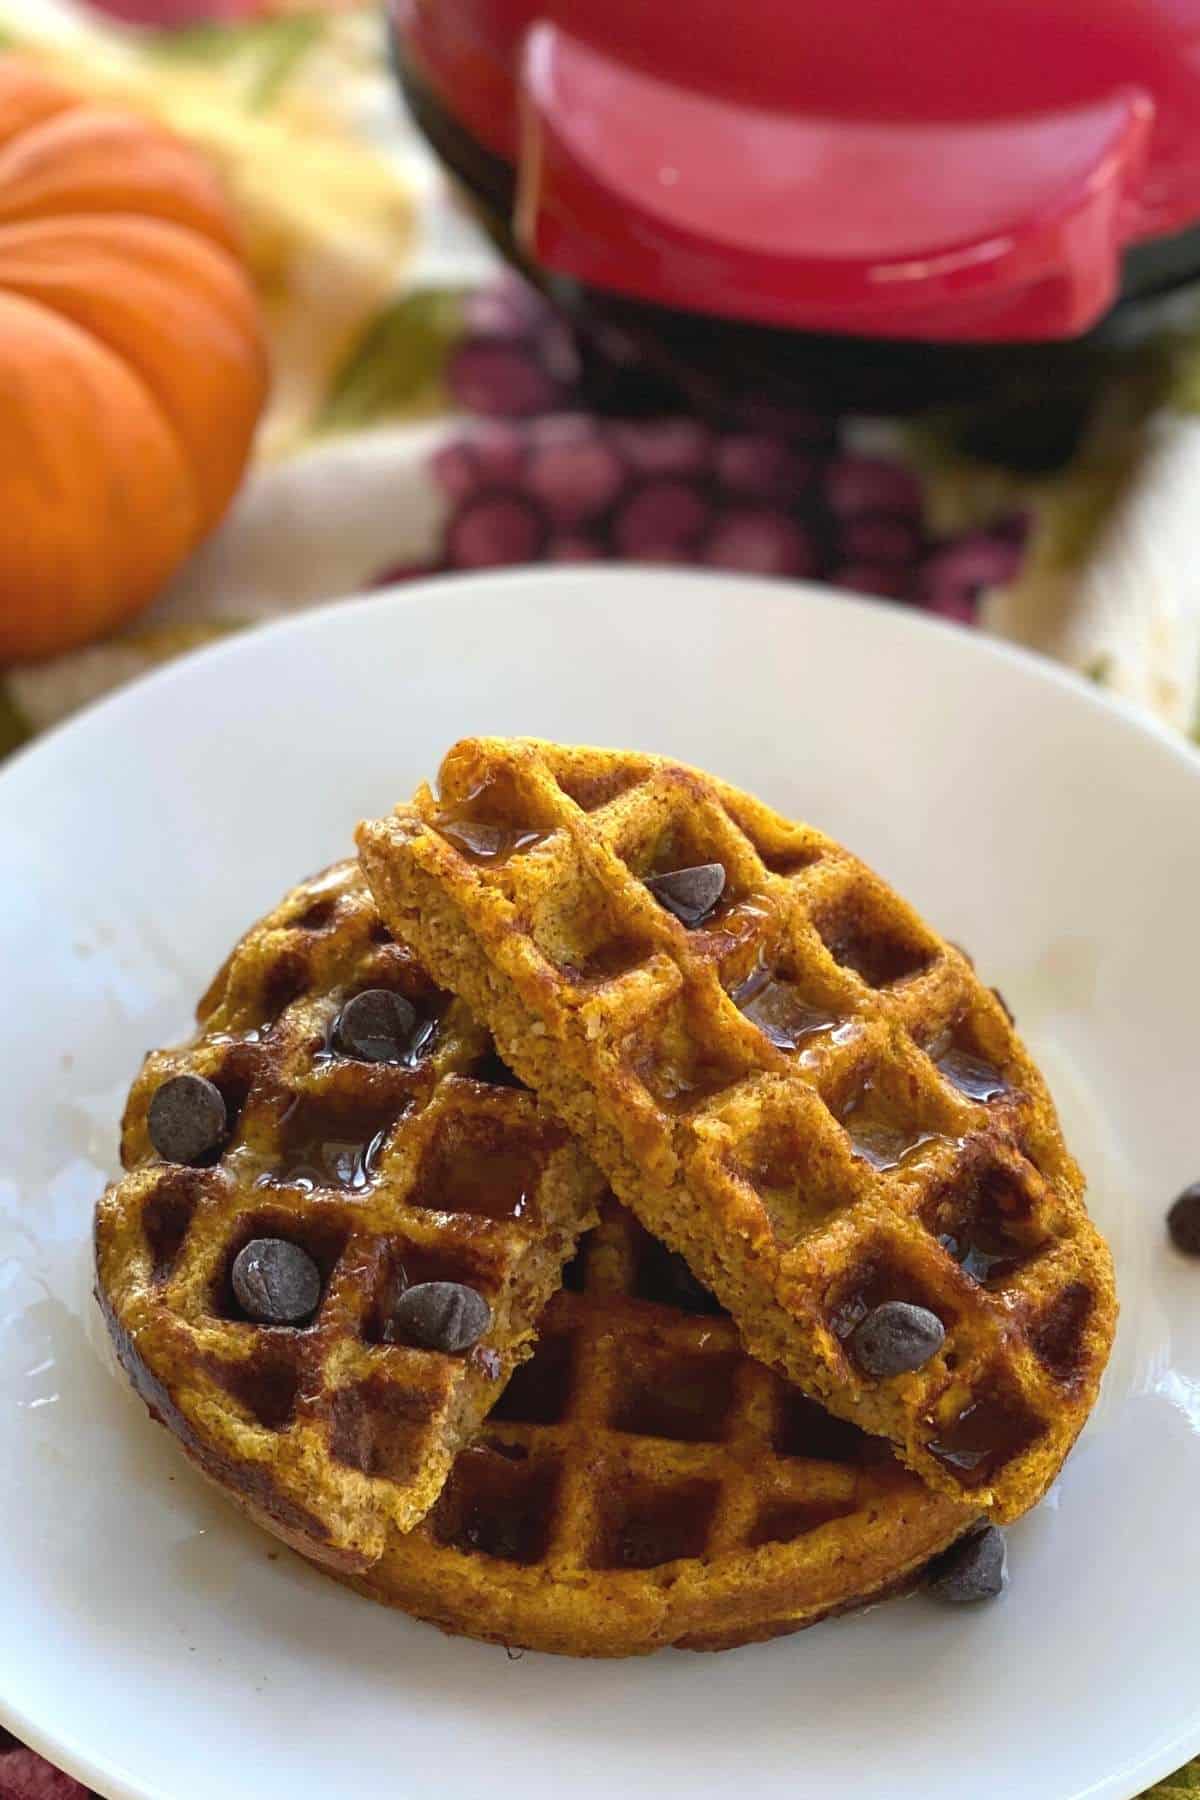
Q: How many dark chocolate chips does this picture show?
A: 8